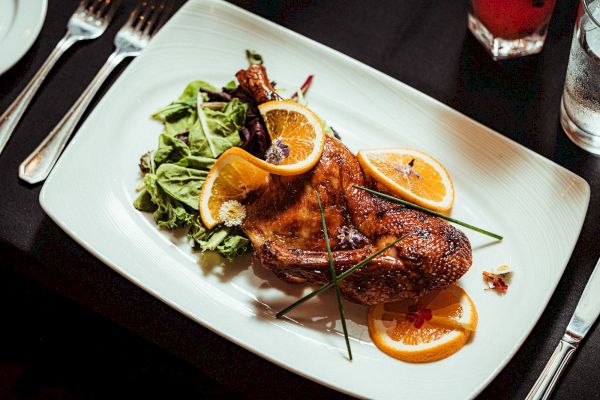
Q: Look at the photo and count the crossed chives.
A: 2